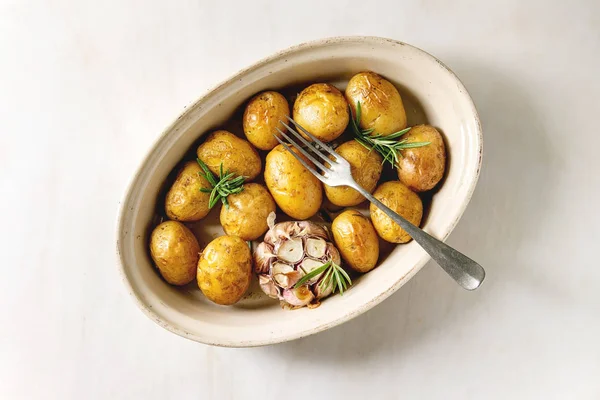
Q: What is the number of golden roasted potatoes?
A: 13